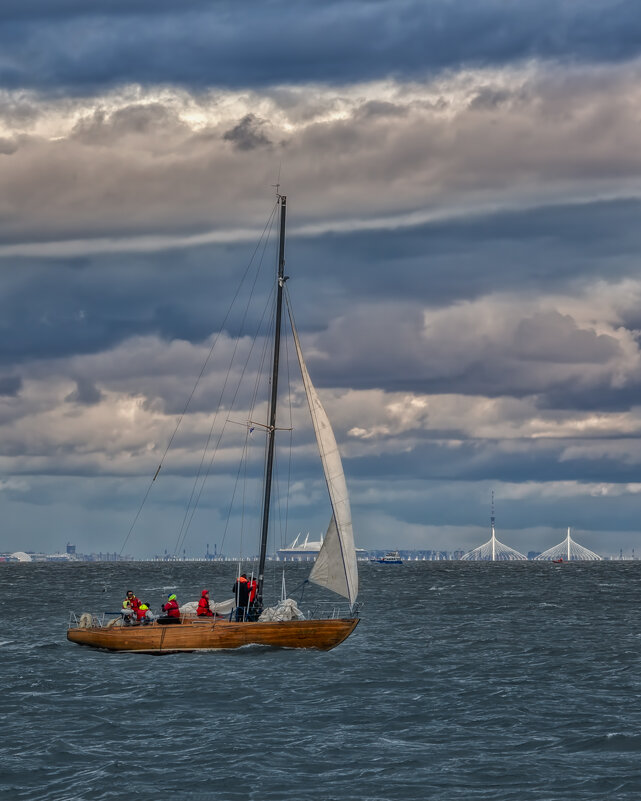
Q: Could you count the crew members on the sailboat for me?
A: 7